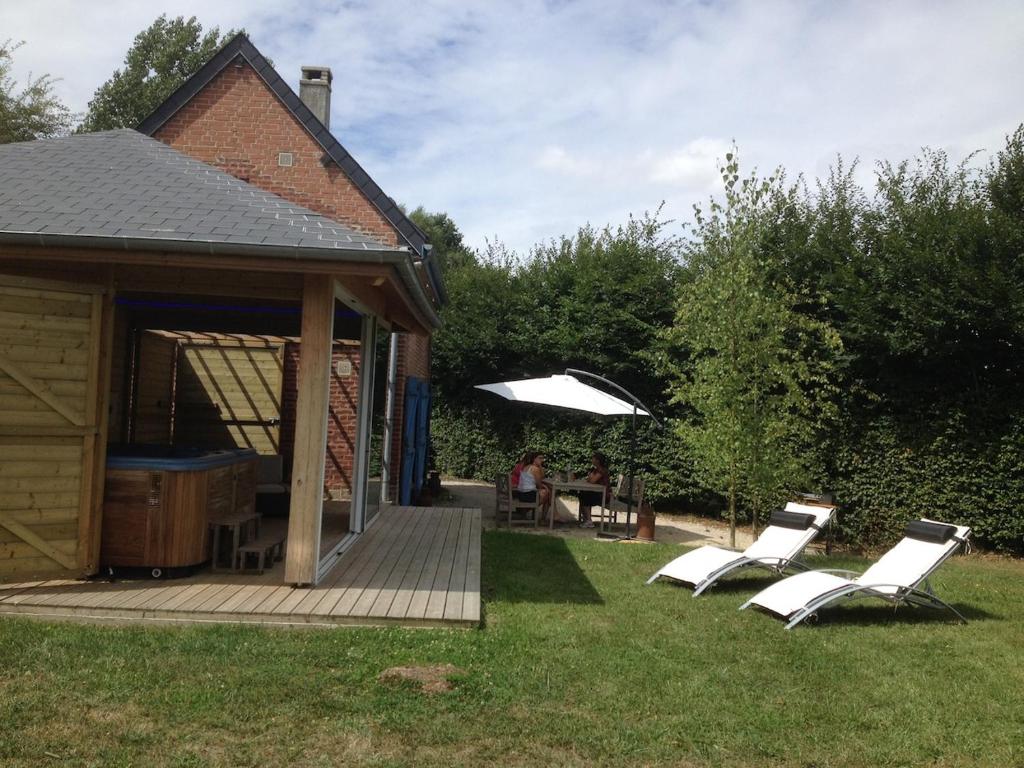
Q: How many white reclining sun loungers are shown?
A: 2